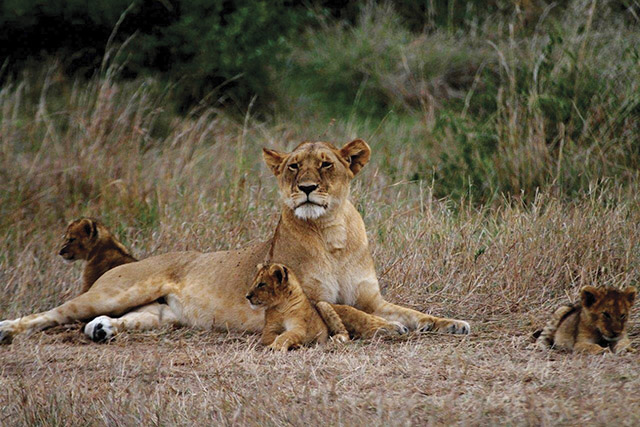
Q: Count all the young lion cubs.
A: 3